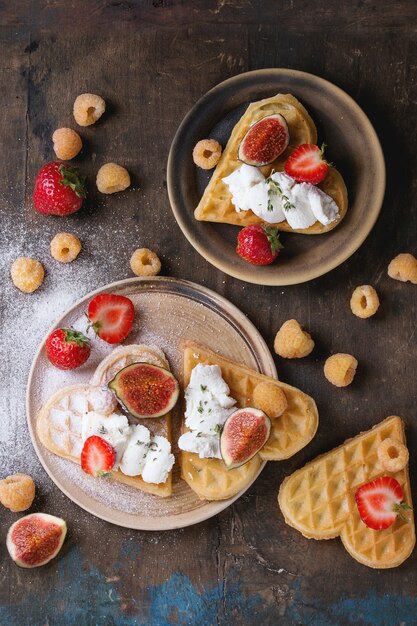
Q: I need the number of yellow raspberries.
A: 14